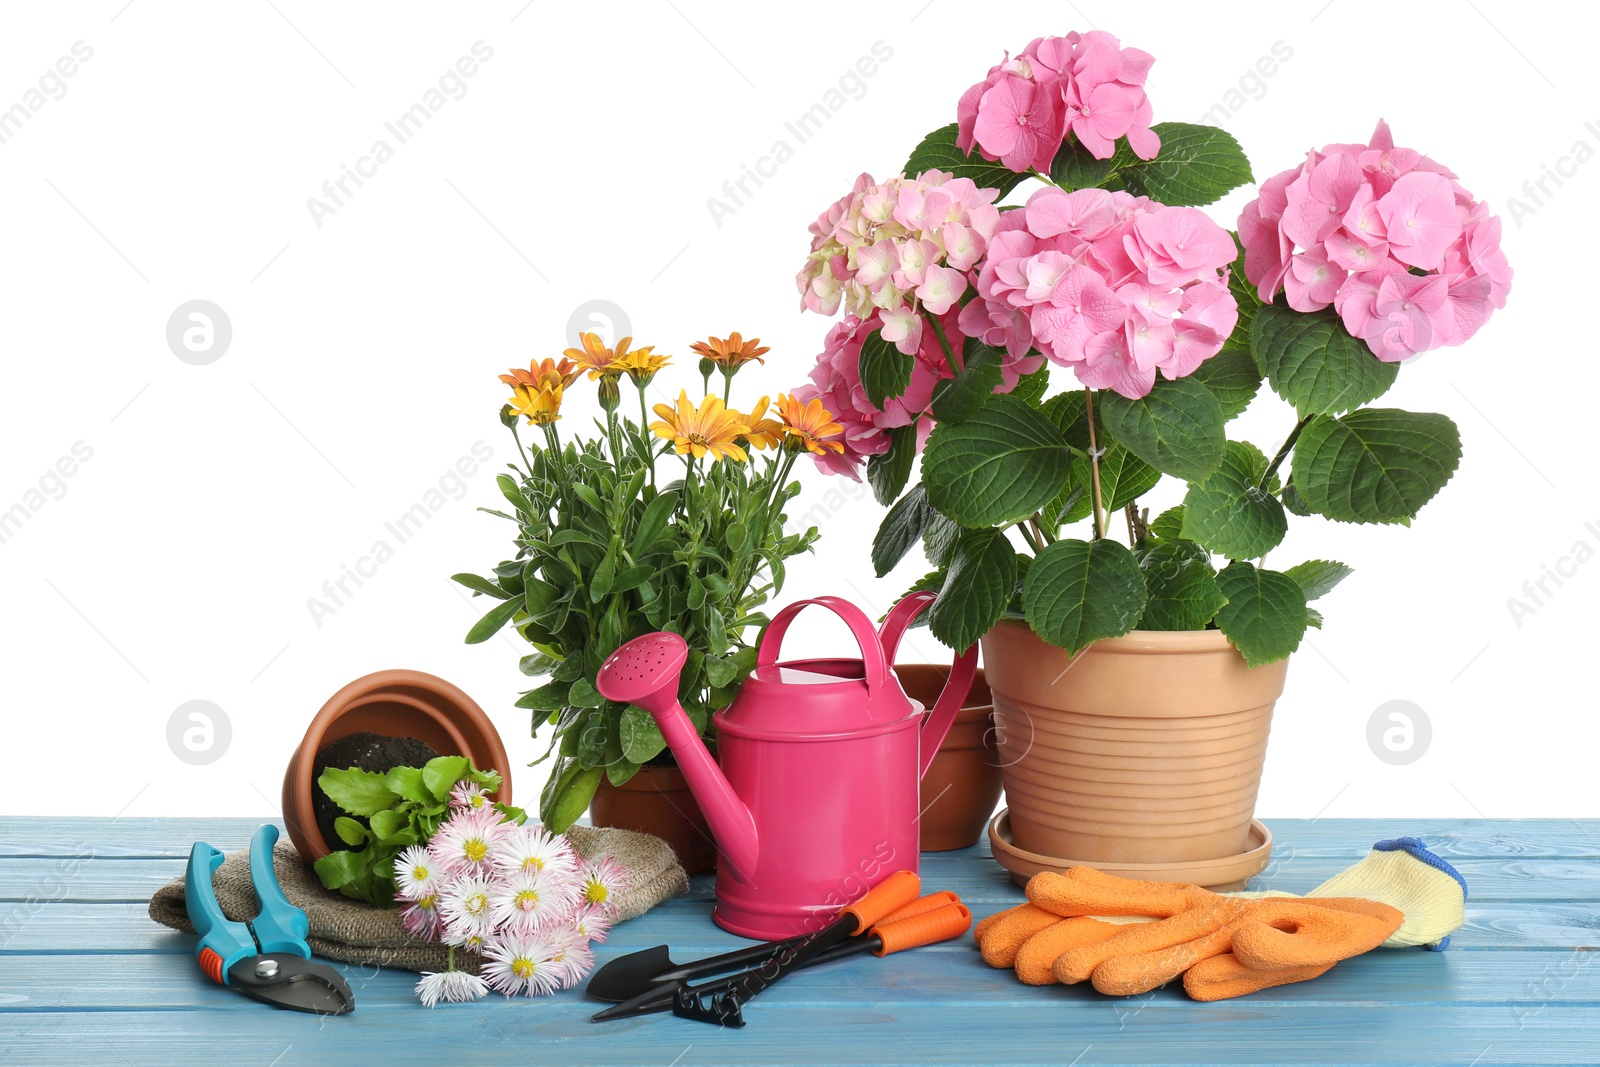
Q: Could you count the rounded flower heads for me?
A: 5